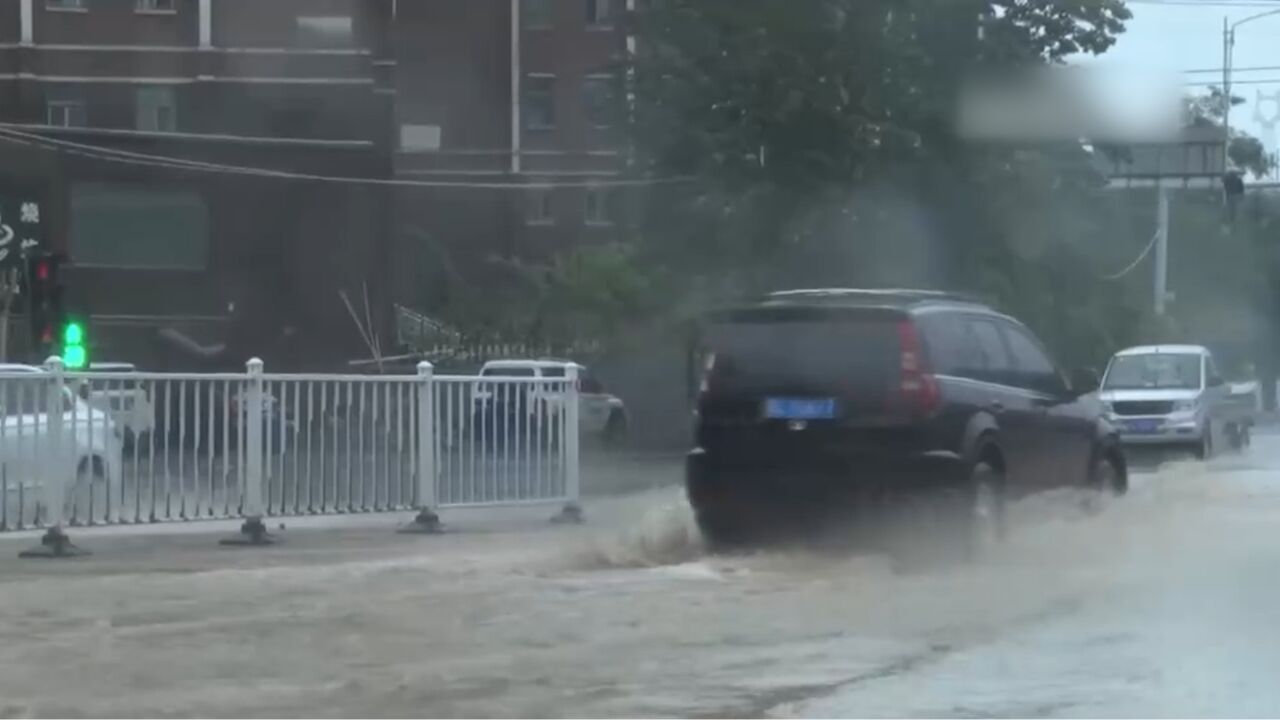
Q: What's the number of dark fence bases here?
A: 4